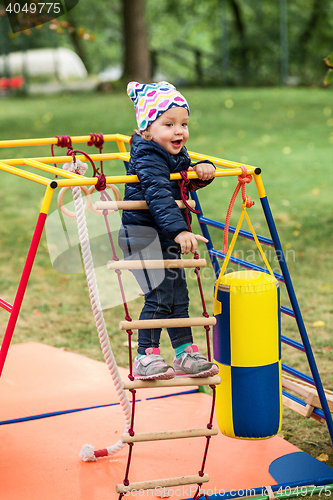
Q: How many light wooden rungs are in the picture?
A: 6